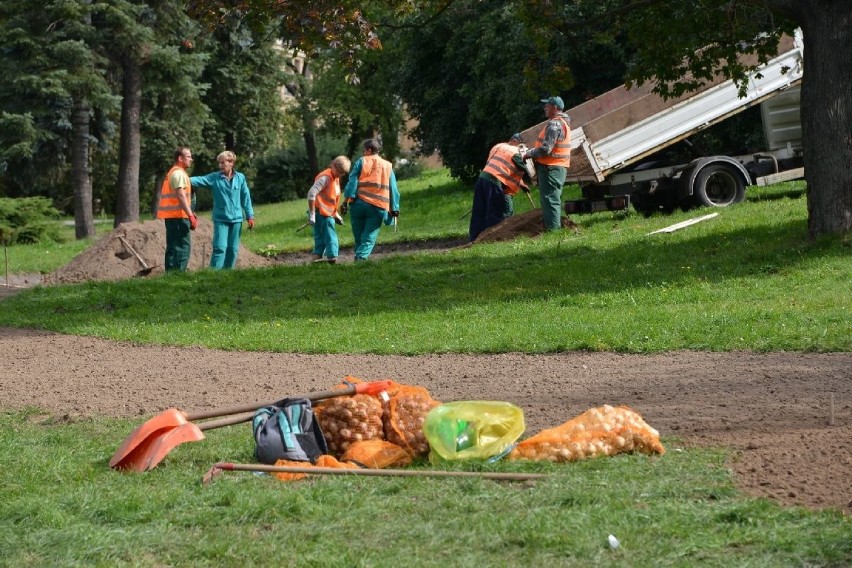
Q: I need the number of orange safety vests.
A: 5